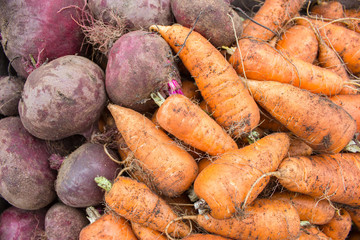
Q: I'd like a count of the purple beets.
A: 10